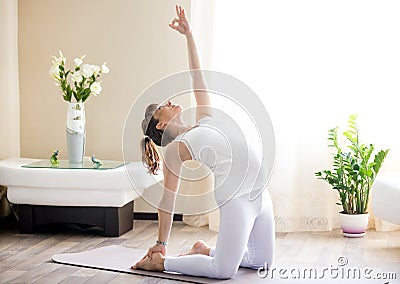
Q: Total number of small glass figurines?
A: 2